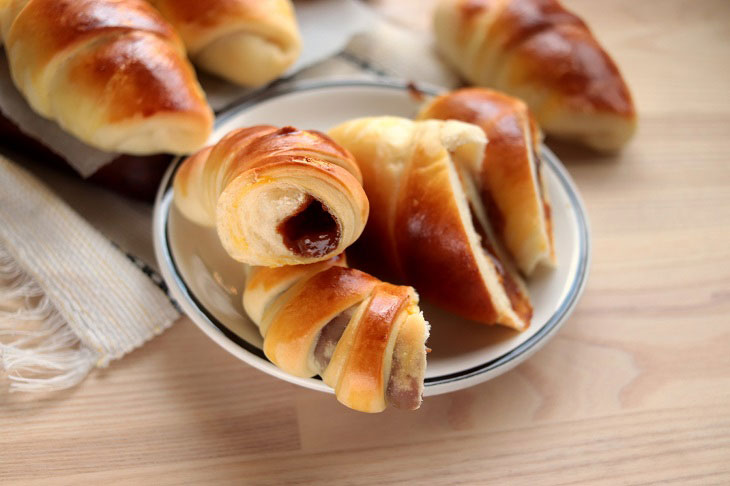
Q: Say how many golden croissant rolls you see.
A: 7